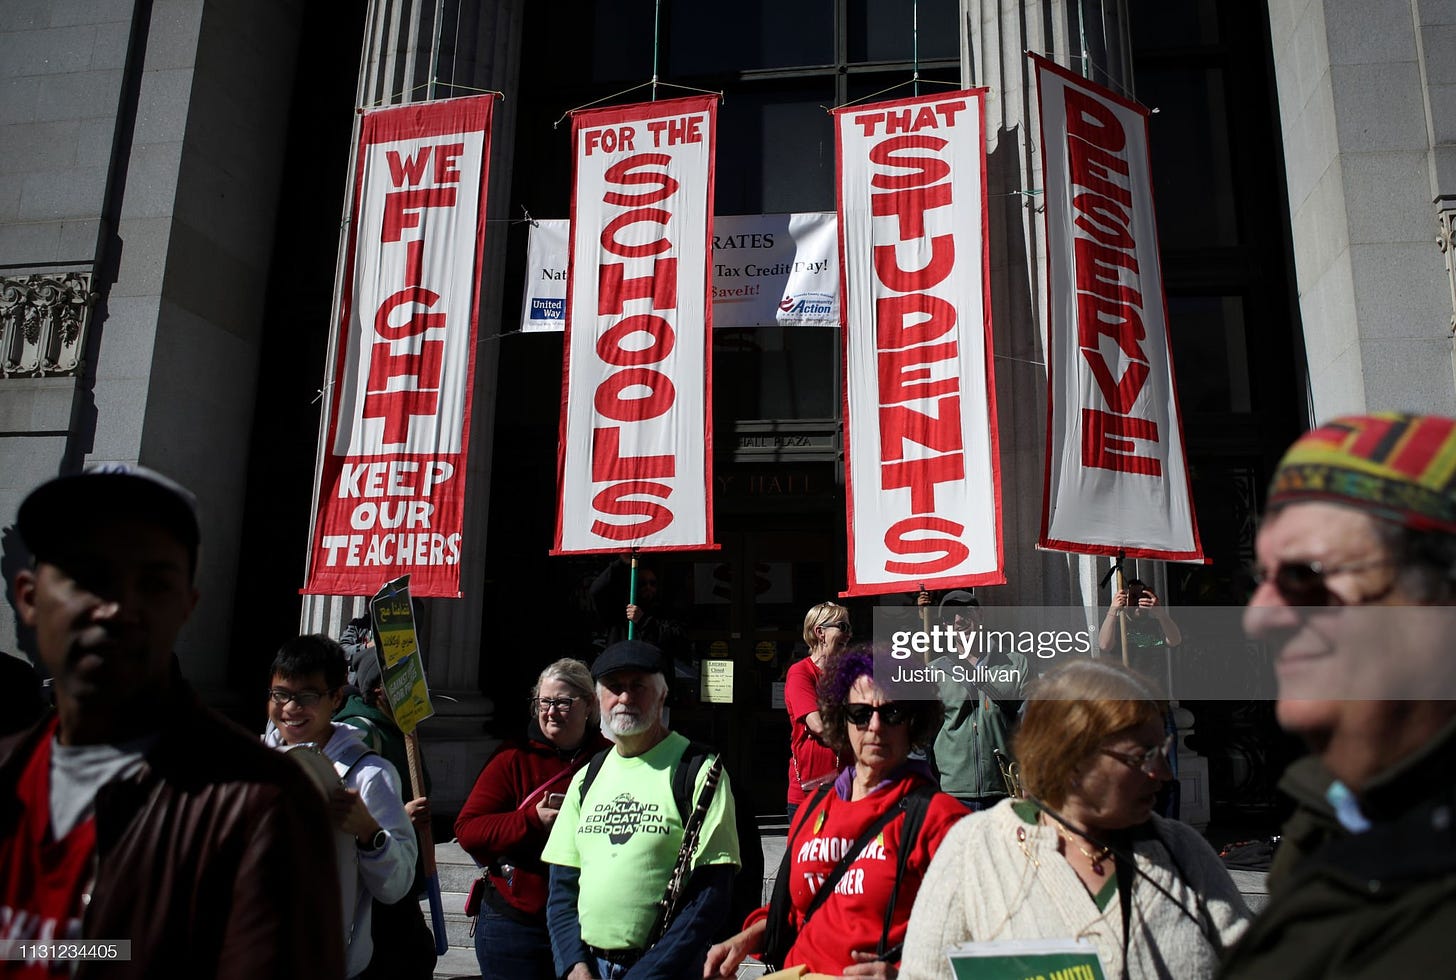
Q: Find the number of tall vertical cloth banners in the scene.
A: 4